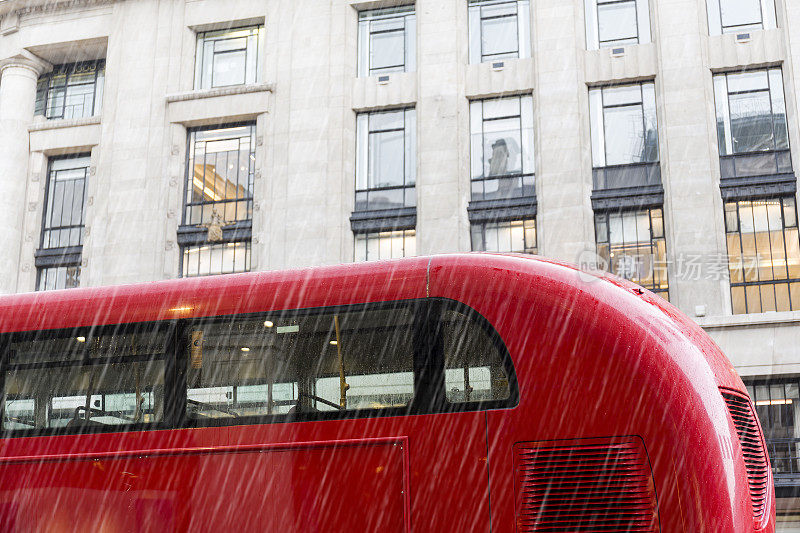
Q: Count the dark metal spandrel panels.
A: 6